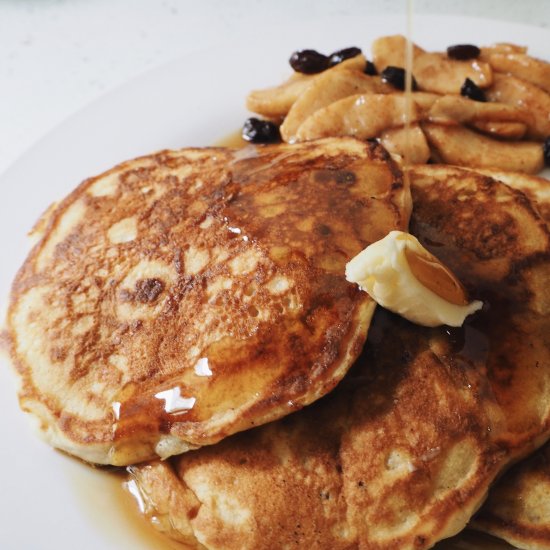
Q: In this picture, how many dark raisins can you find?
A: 8